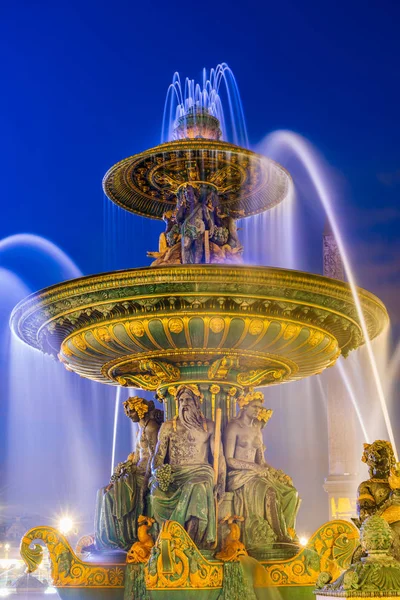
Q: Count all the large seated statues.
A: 3